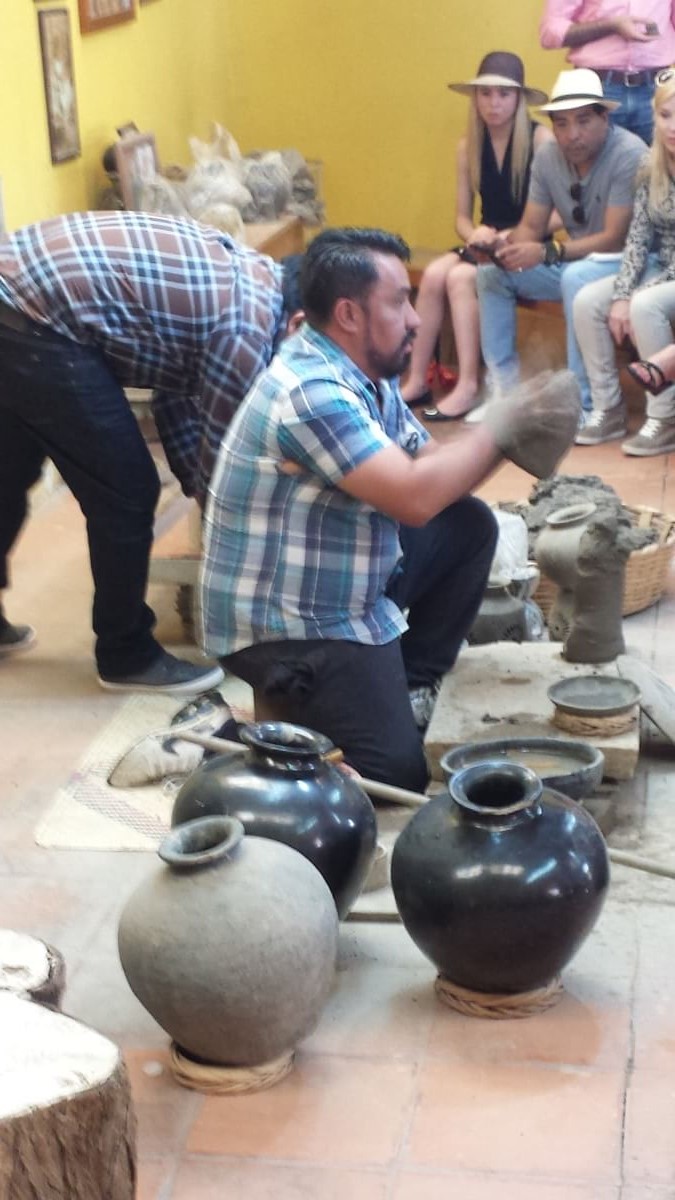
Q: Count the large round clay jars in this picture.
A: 3